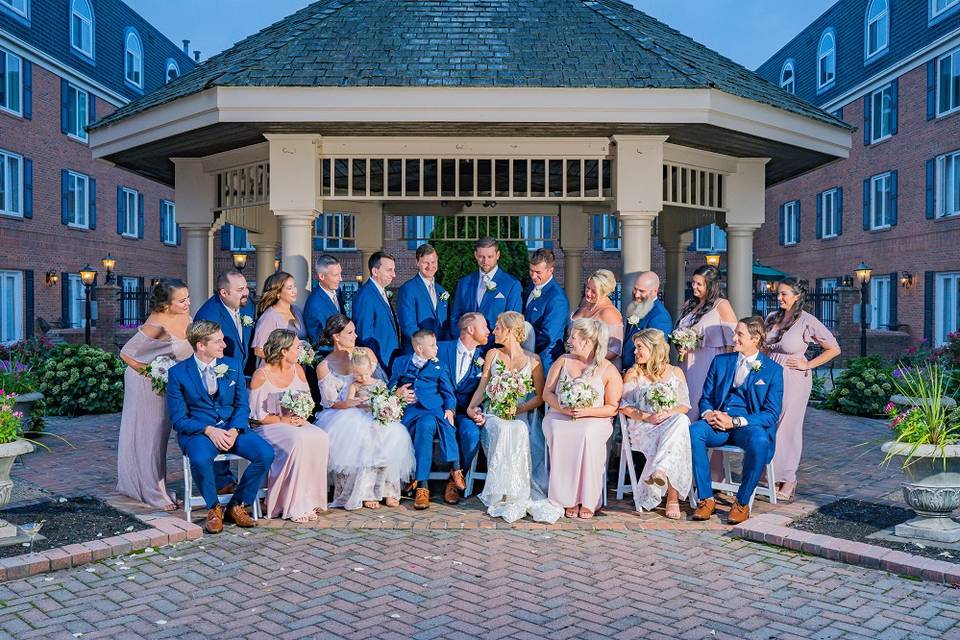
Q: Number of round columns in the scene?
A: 8